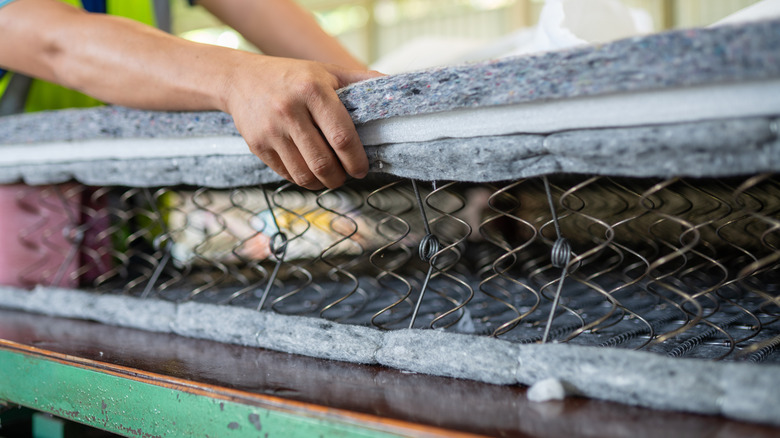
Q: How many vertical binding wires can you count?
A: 5